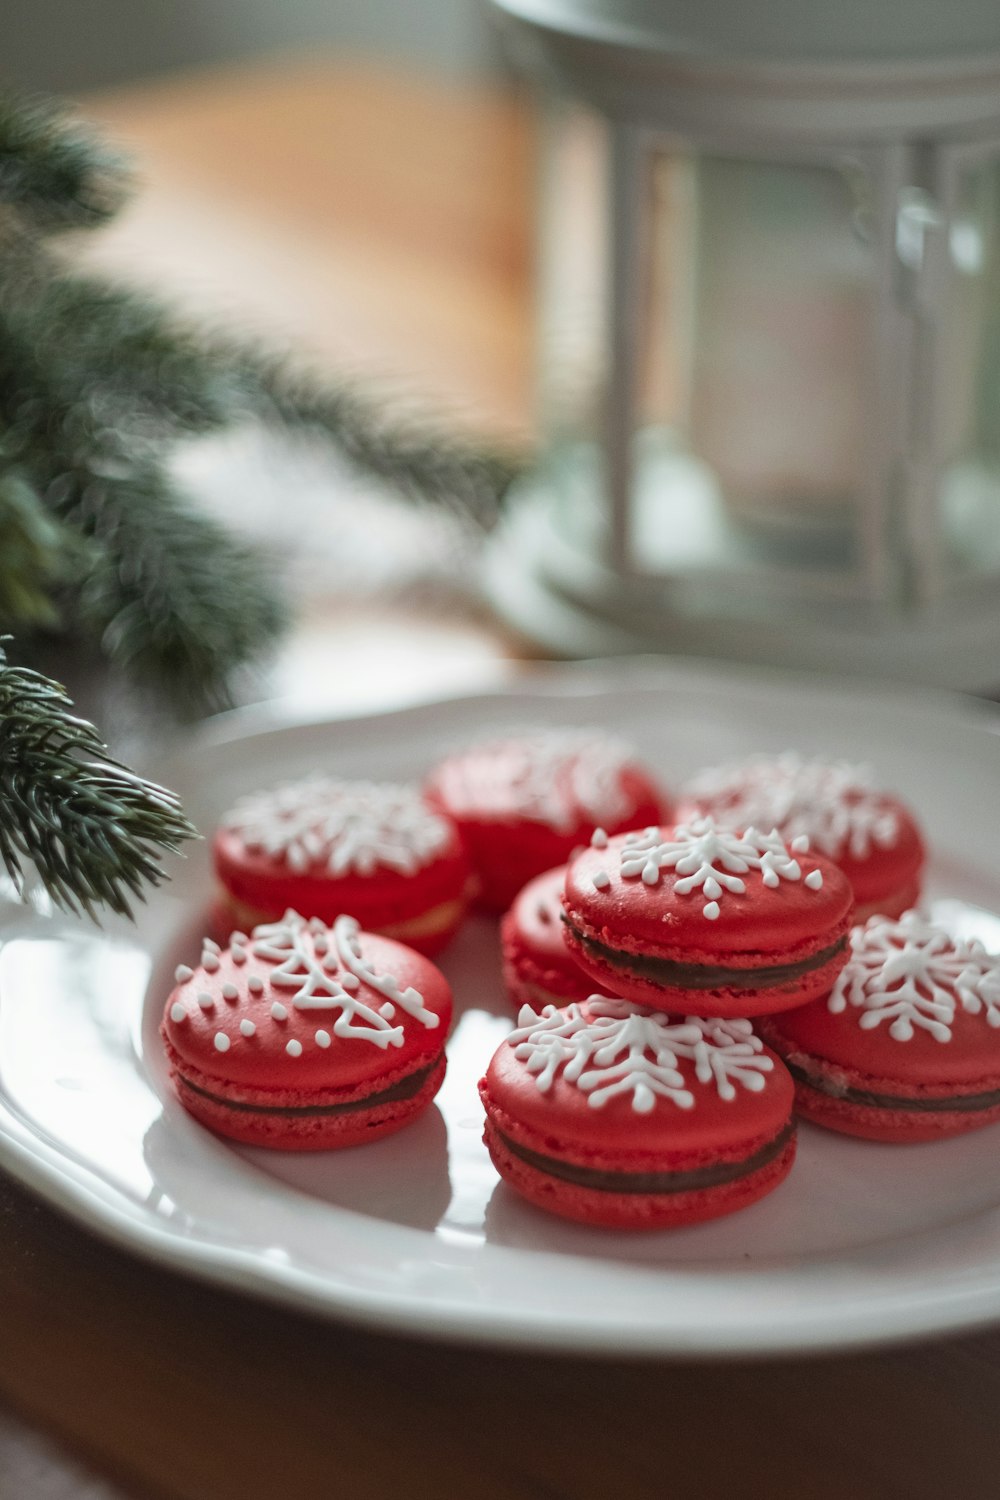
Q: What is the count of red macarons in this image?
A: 8